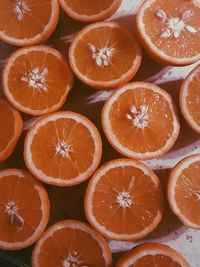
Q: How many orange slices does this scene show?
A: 14